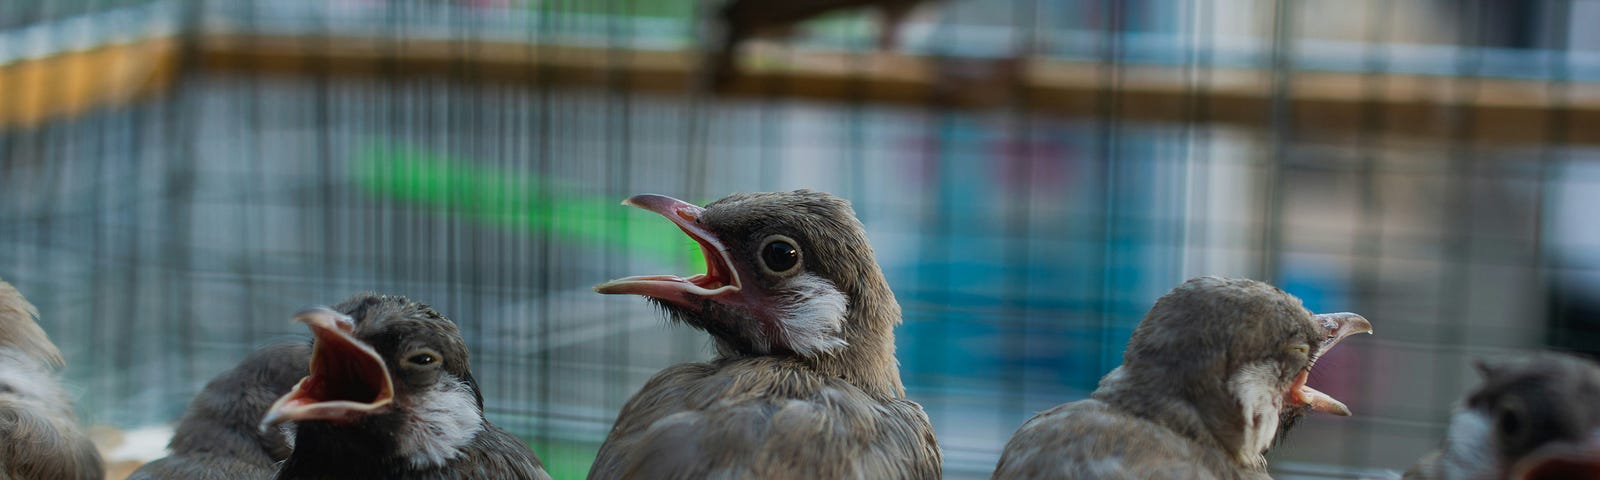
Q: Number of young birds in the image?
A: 6